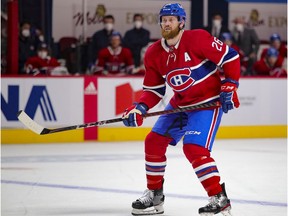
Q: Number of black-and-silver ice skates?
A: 2